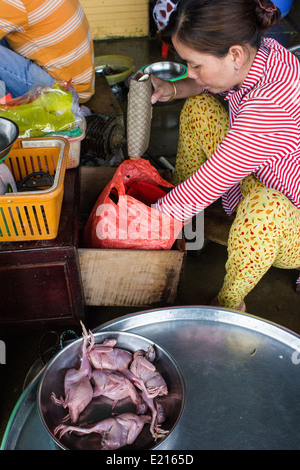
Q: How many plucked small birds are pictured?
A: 5